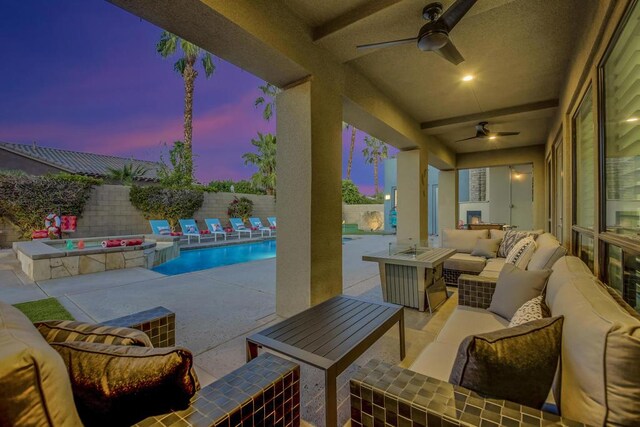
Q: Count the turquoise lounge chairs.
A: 6